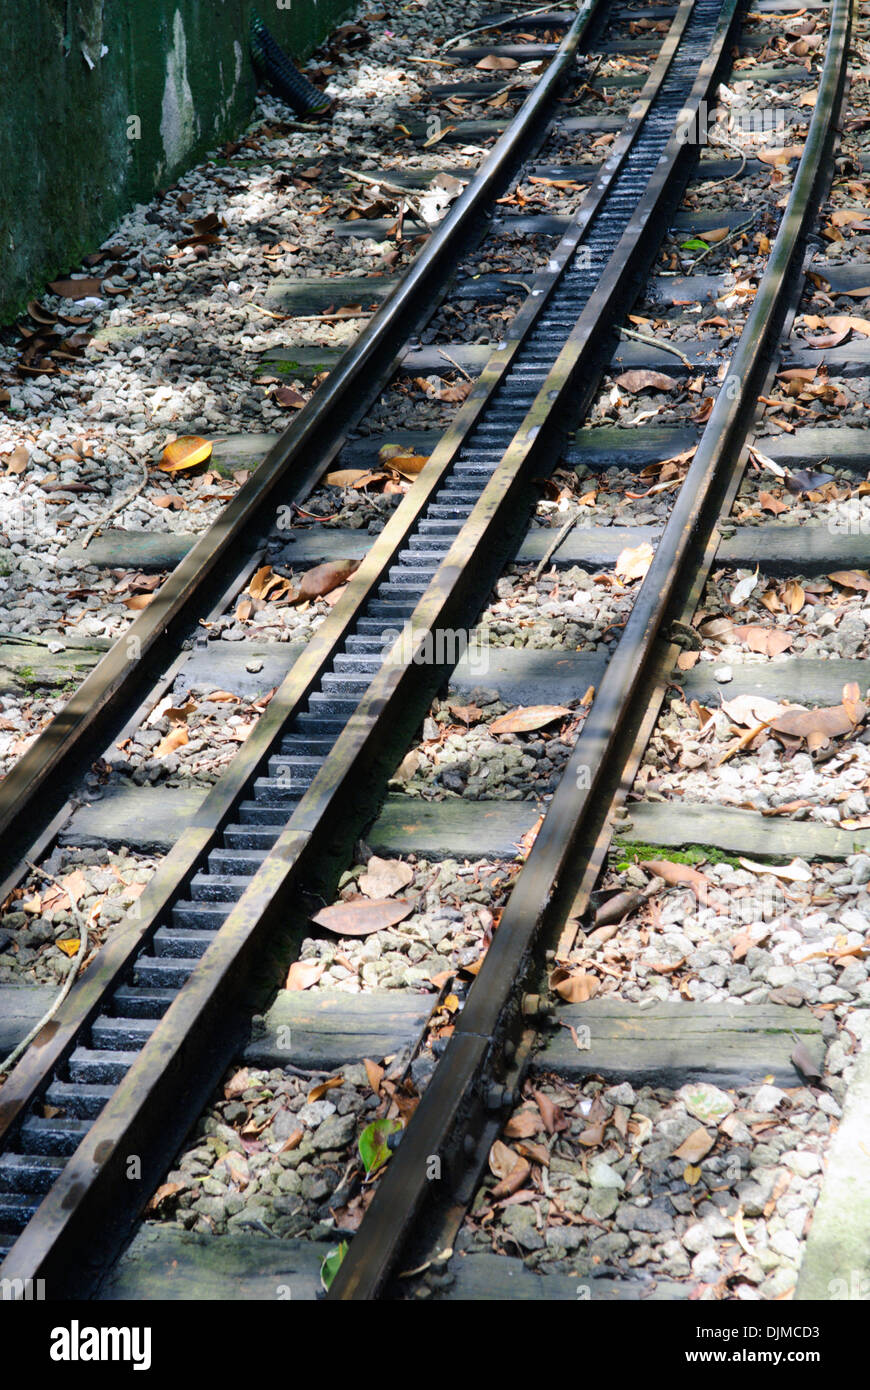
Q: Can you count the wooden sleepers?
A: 14